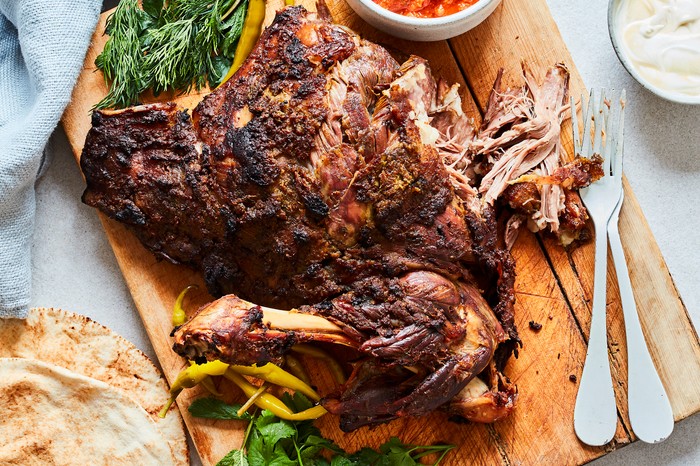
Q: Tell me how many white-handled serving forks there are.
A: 2